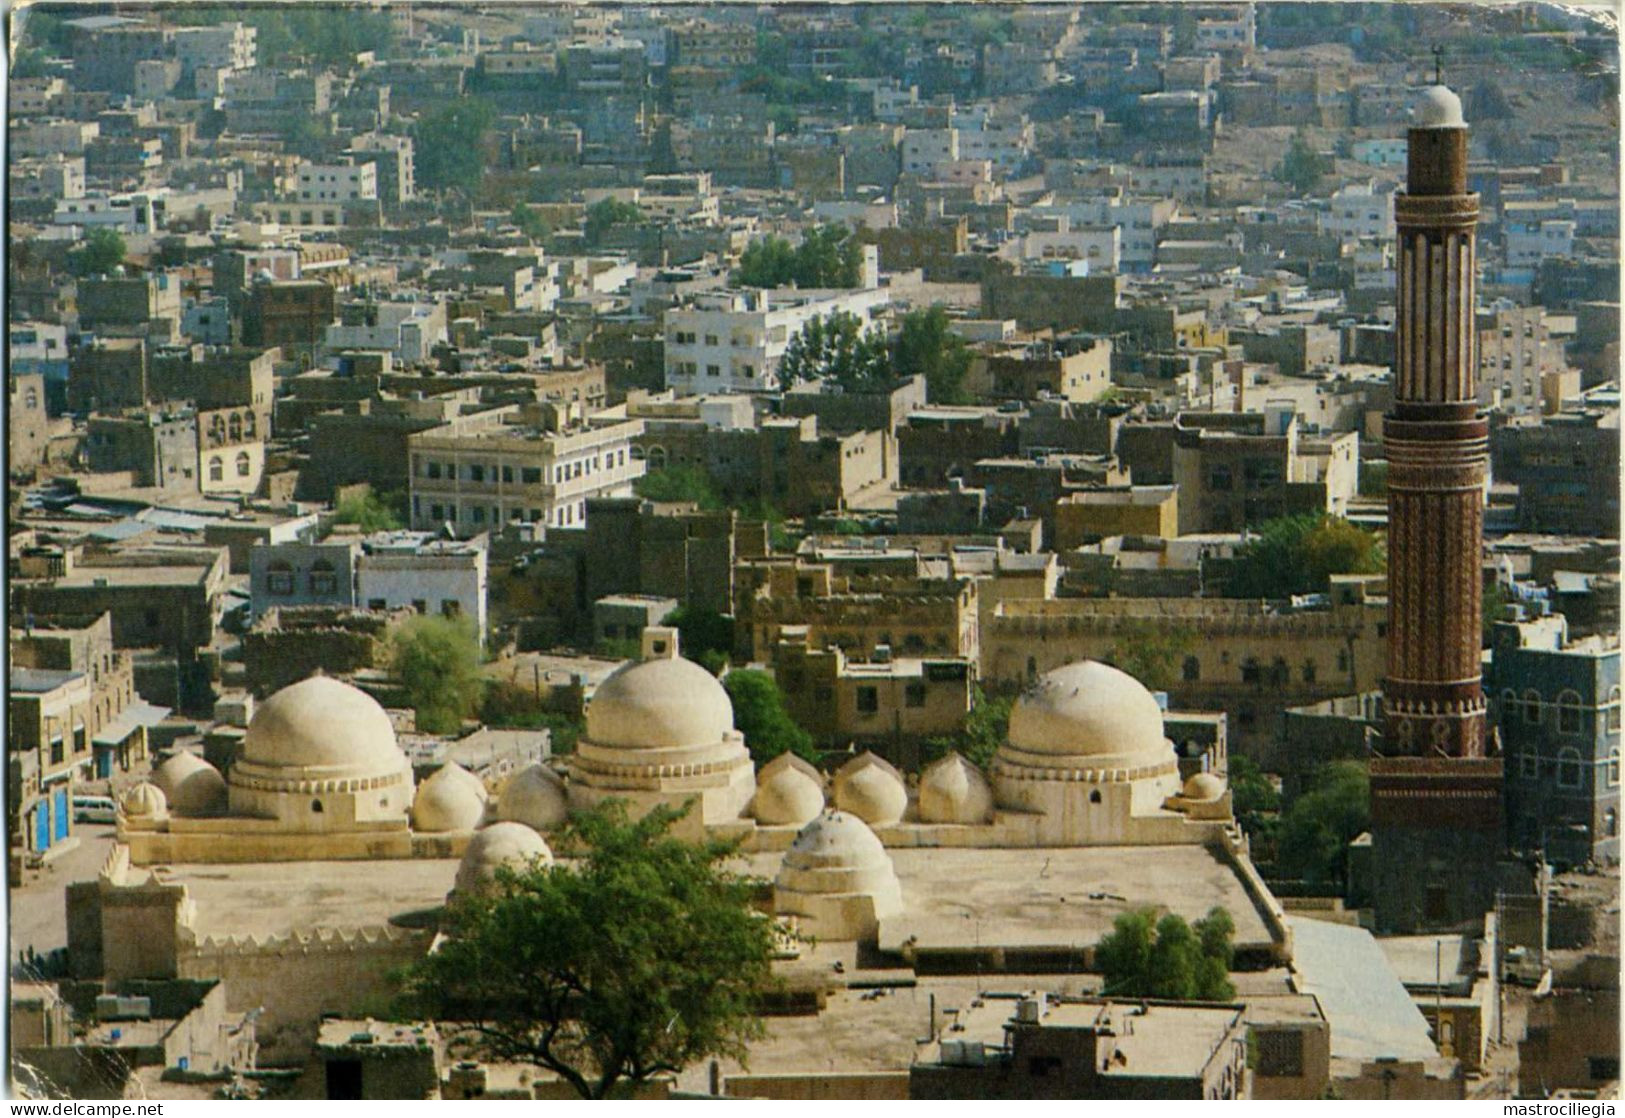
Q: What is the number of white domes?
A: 14